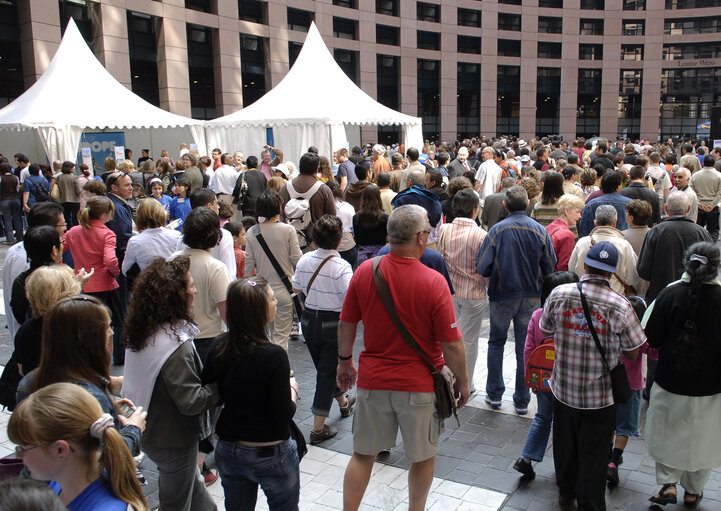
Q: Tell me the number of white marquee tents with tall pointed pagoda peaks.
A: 2